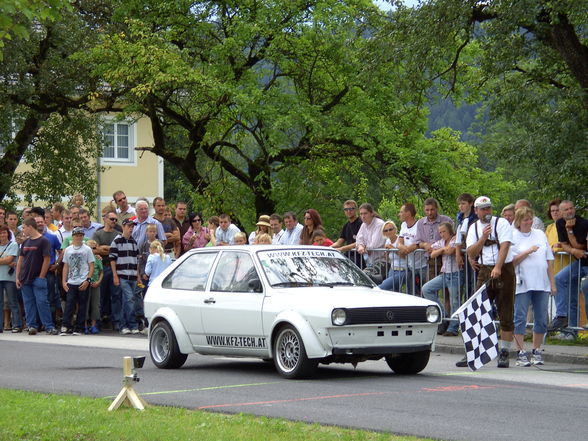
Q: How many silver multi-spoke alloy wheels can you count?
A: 2